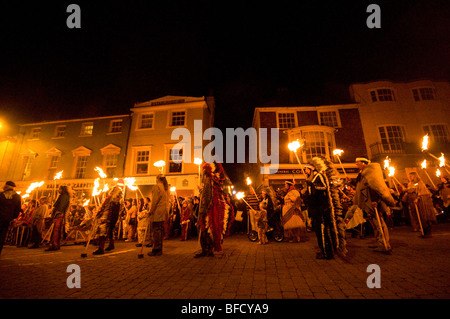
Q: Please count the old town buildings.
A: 4